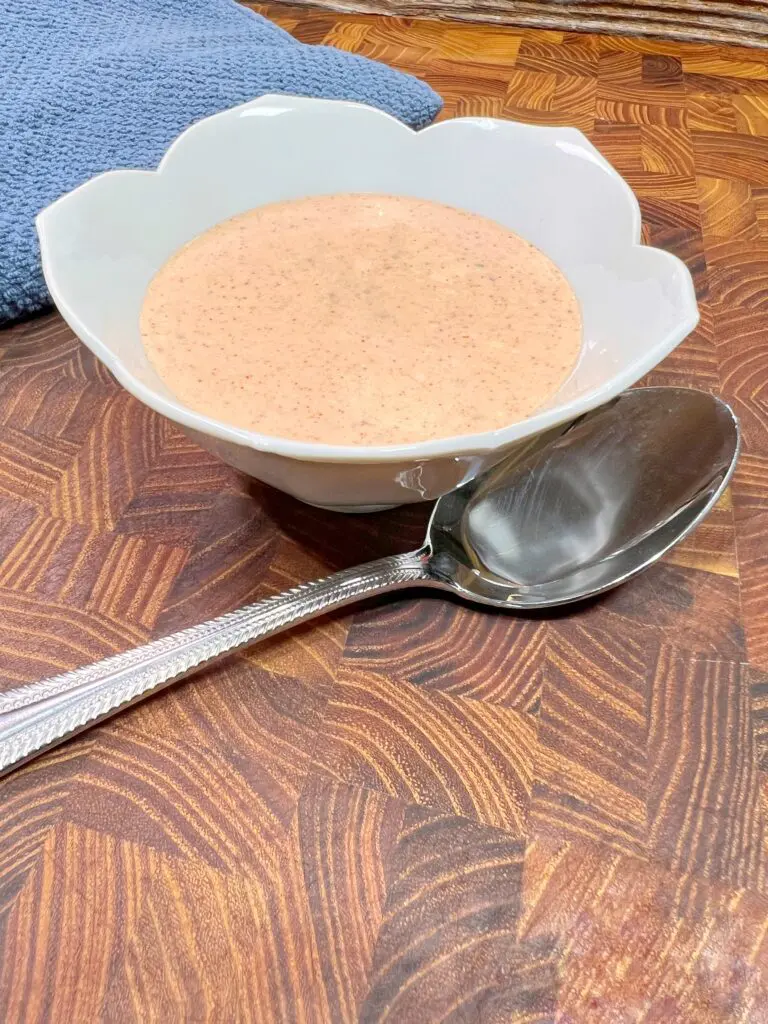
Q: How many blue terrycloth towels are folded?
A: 1